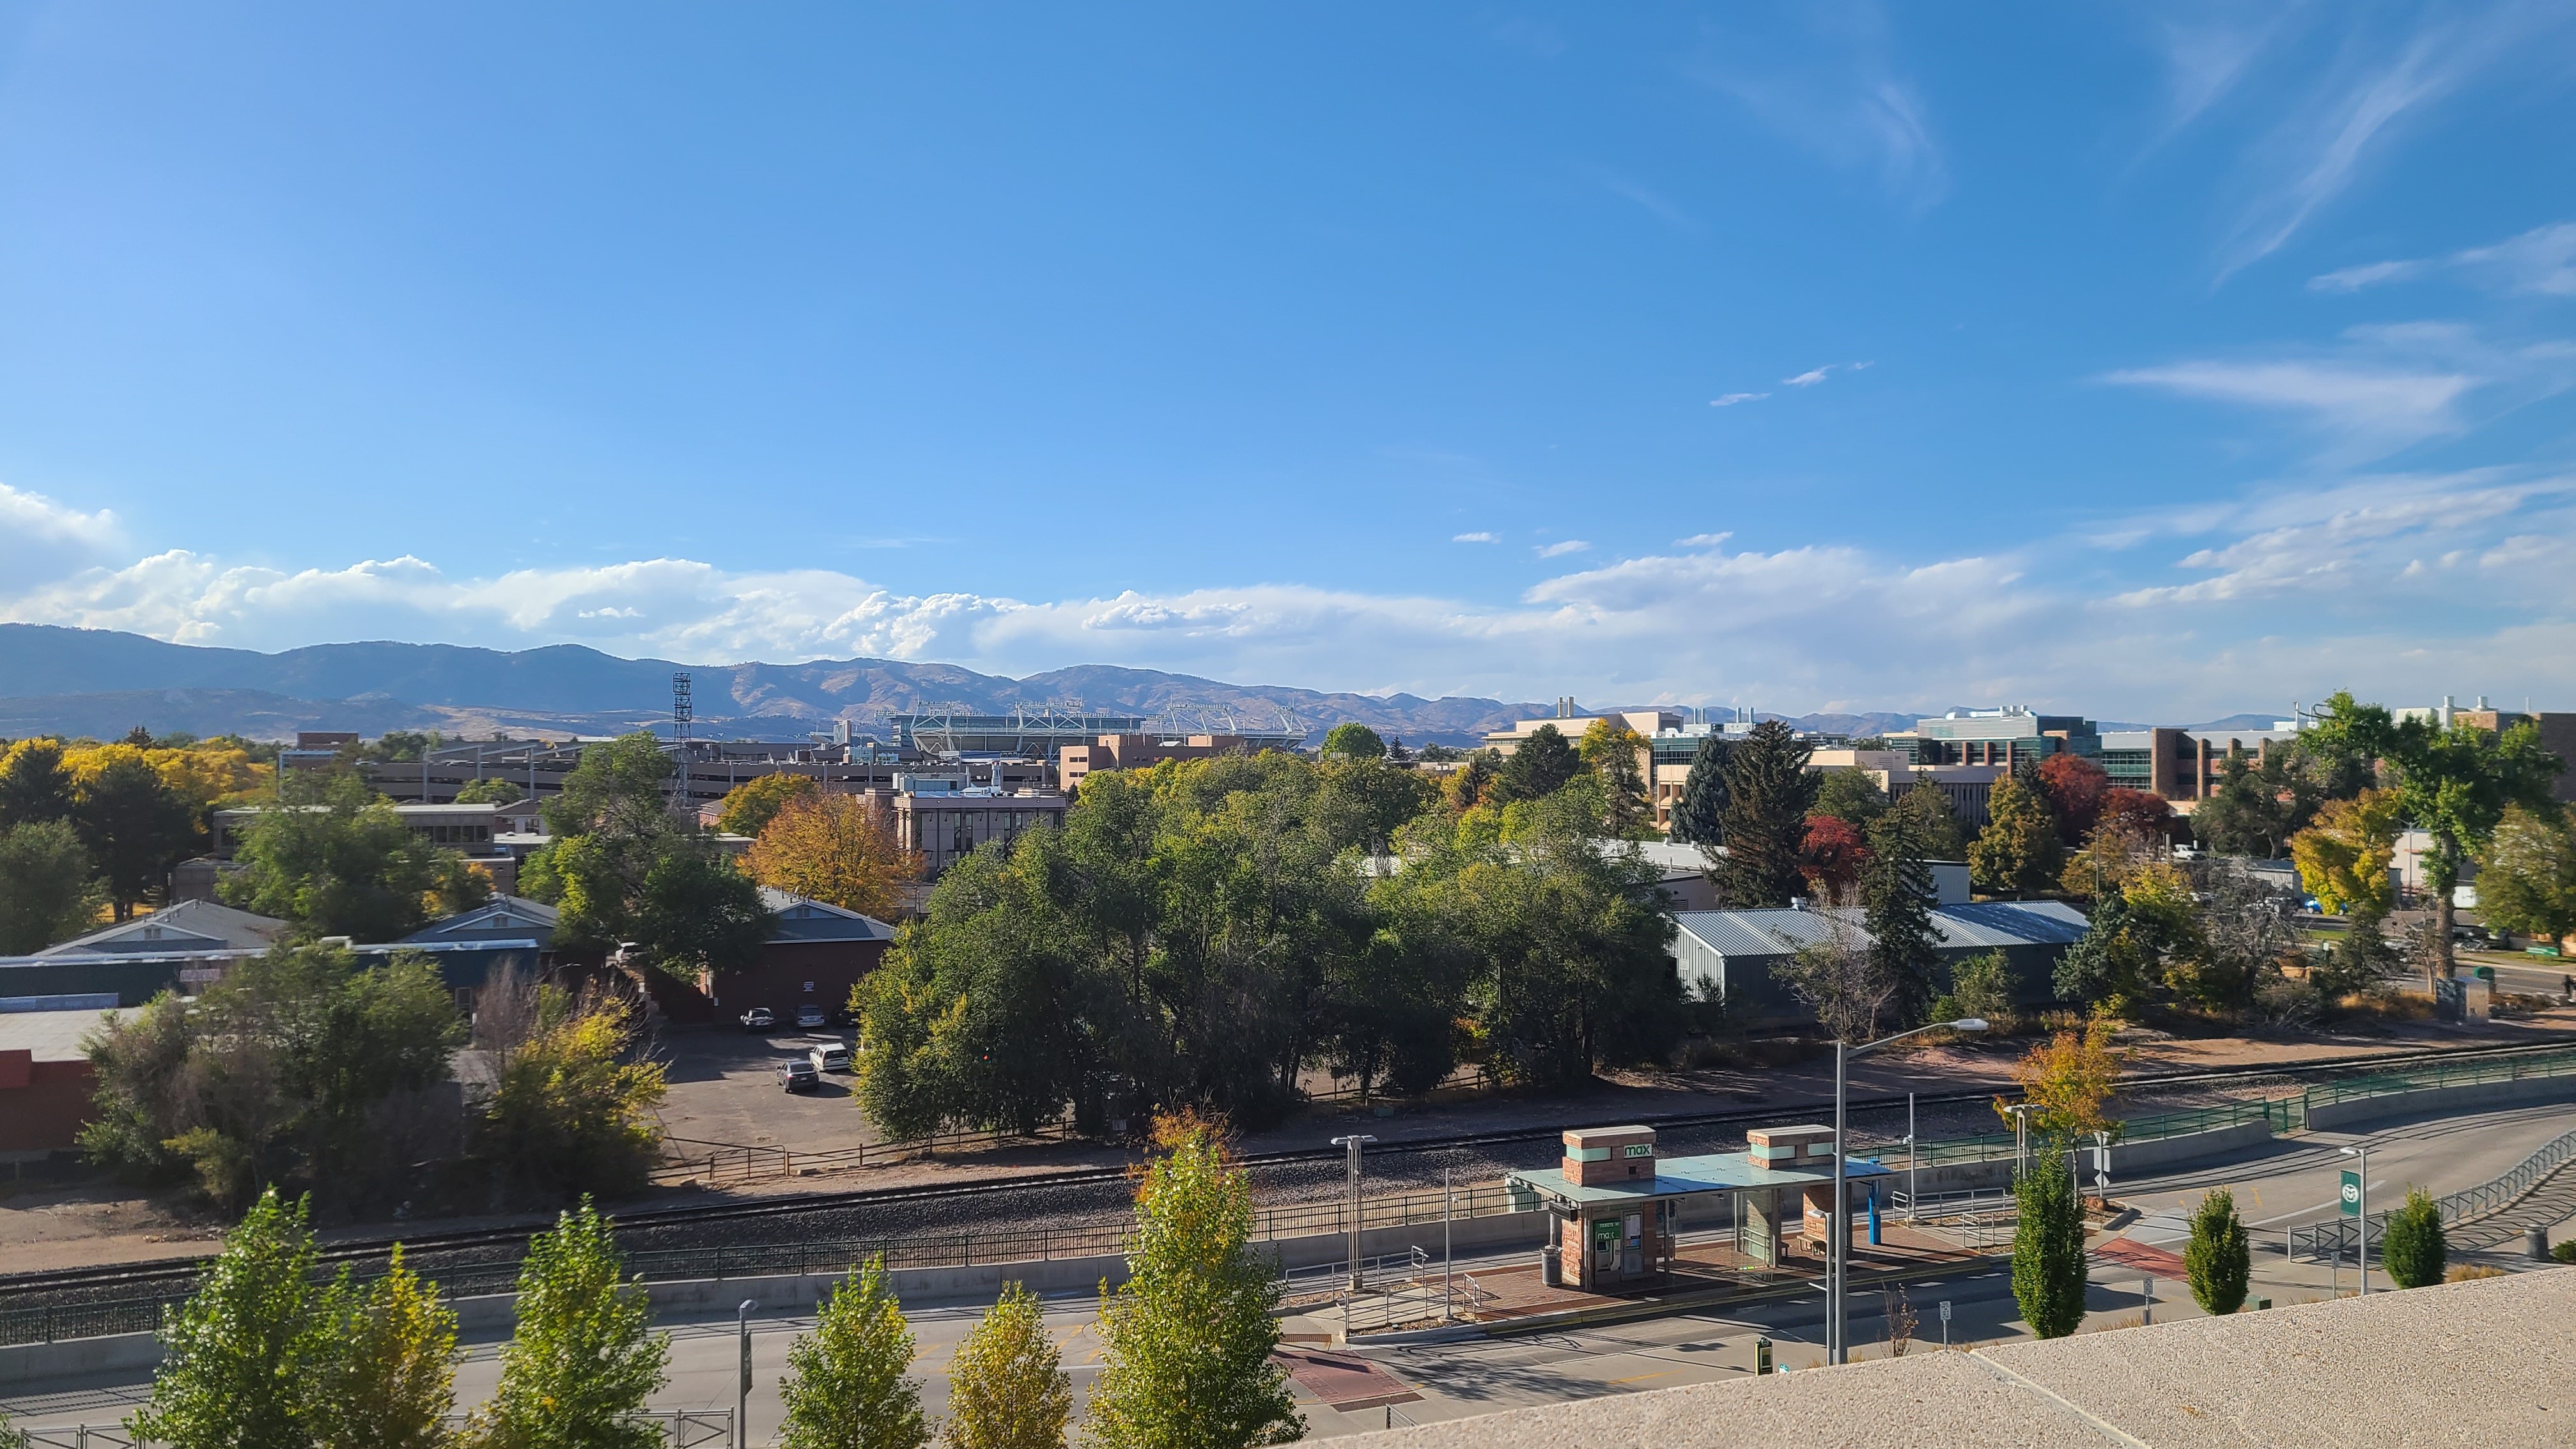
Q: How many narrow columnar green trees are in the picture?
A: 3